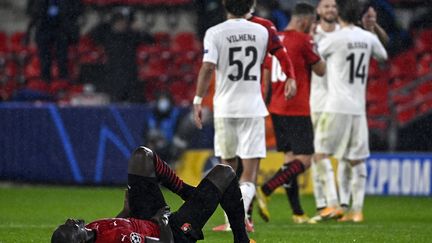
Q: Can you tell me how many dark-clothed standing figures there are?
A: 2